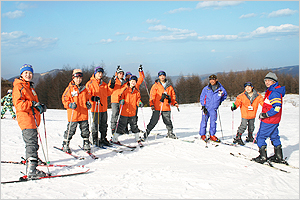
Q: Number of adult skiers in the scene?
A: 2